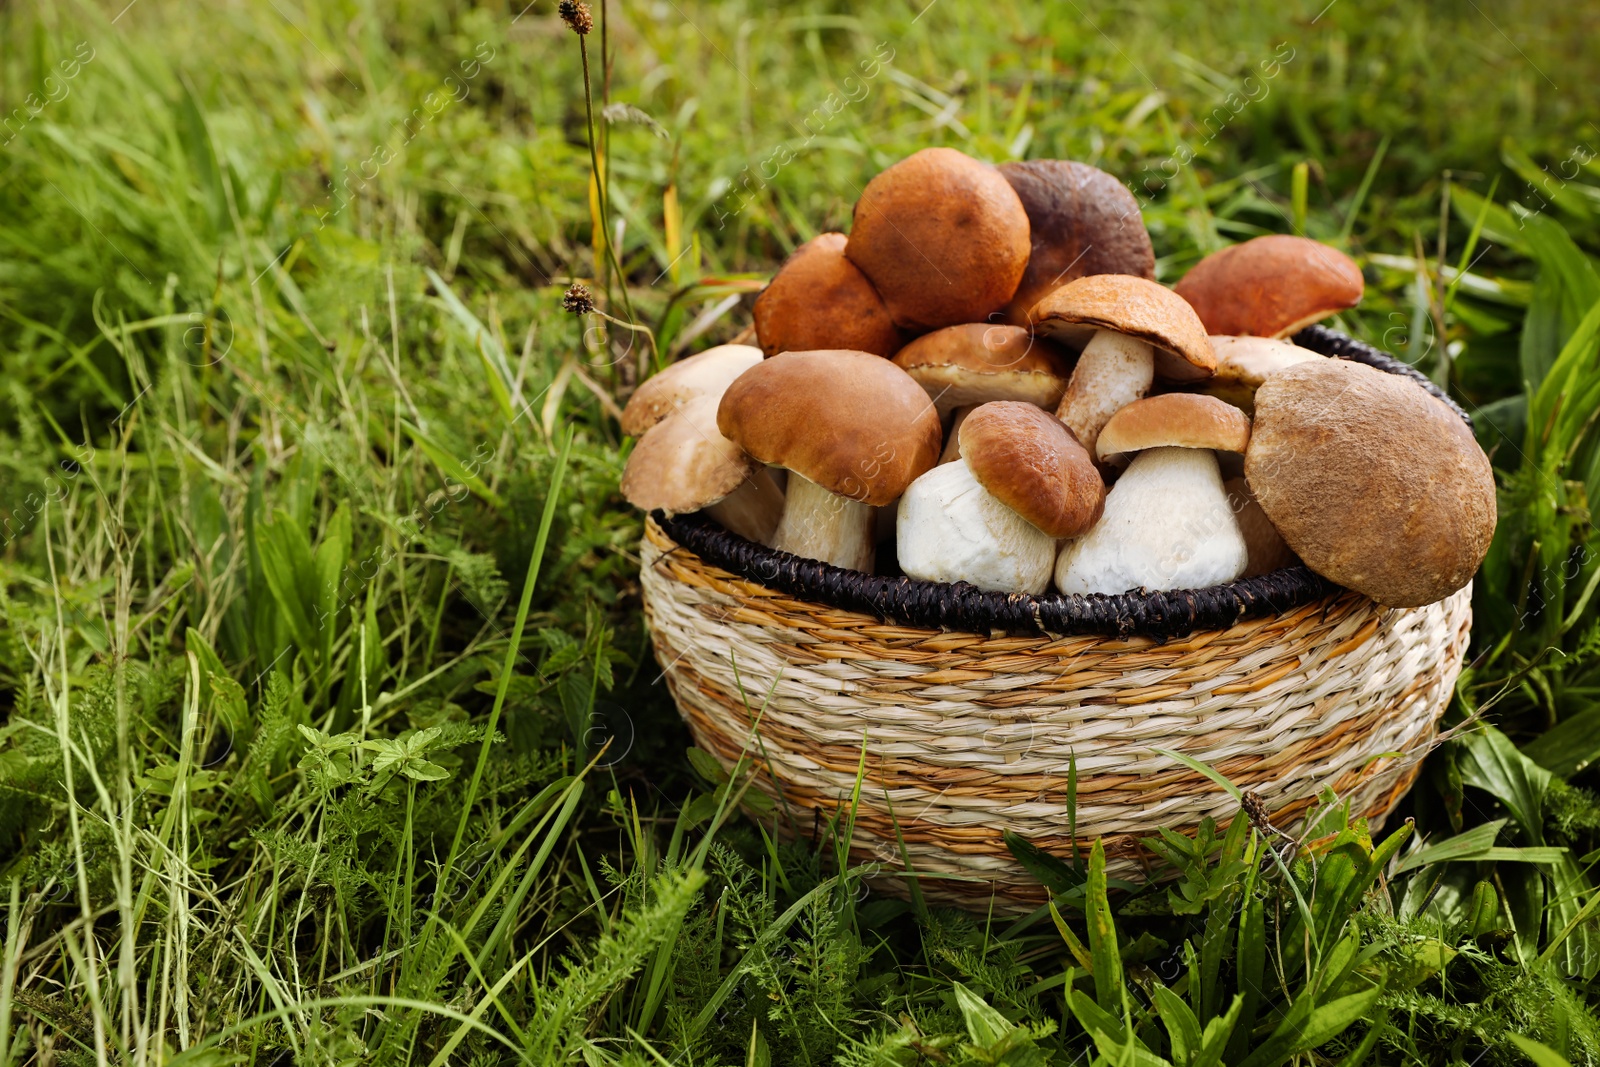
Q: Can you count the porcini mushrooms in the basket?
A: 13